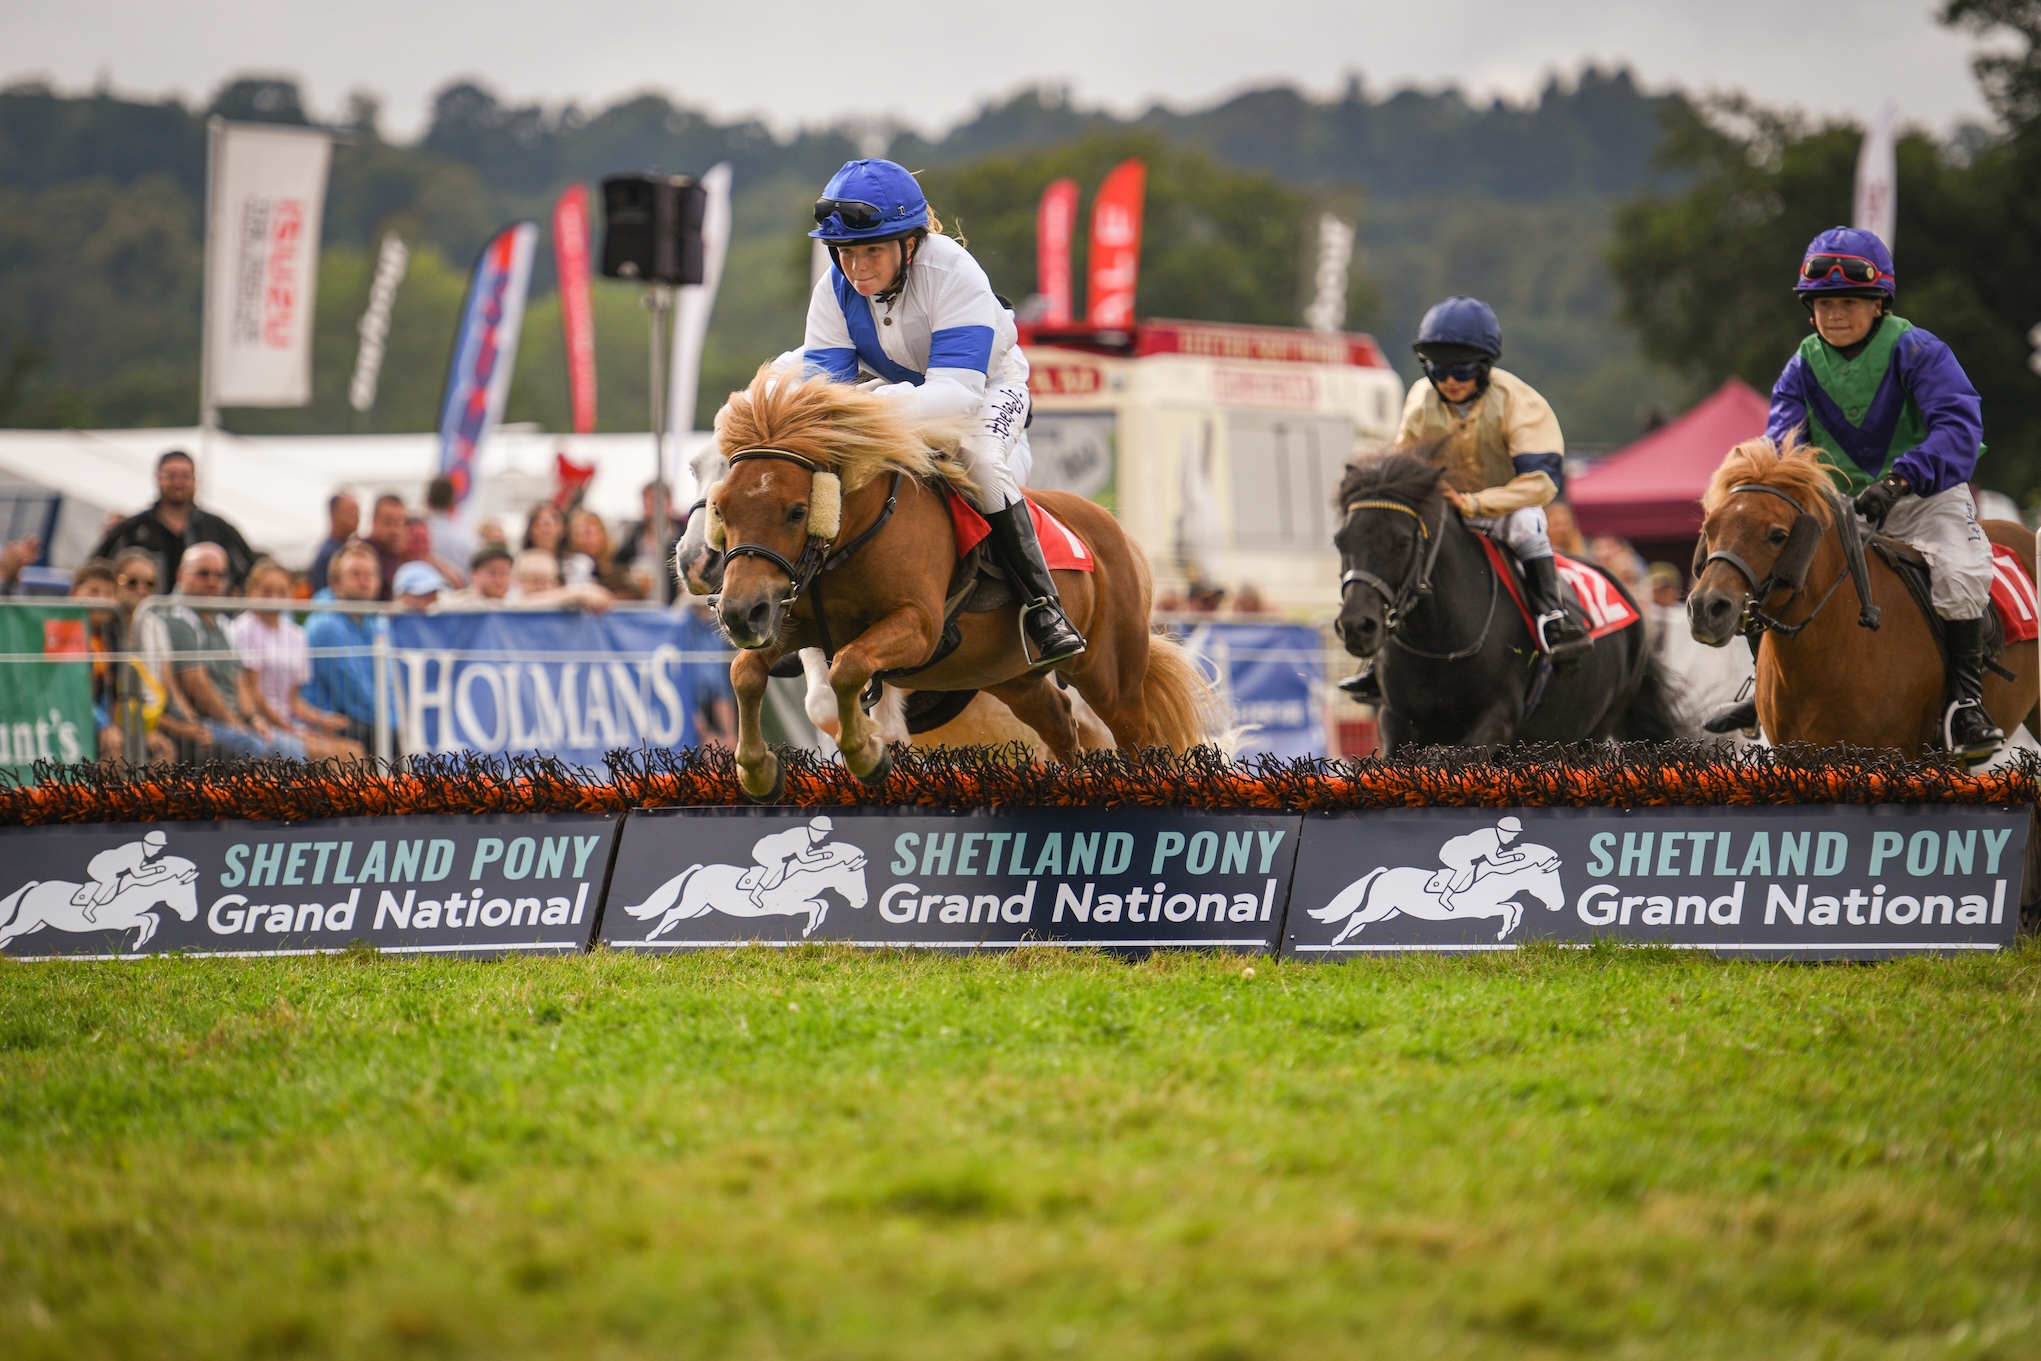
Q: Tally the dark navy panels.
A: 3